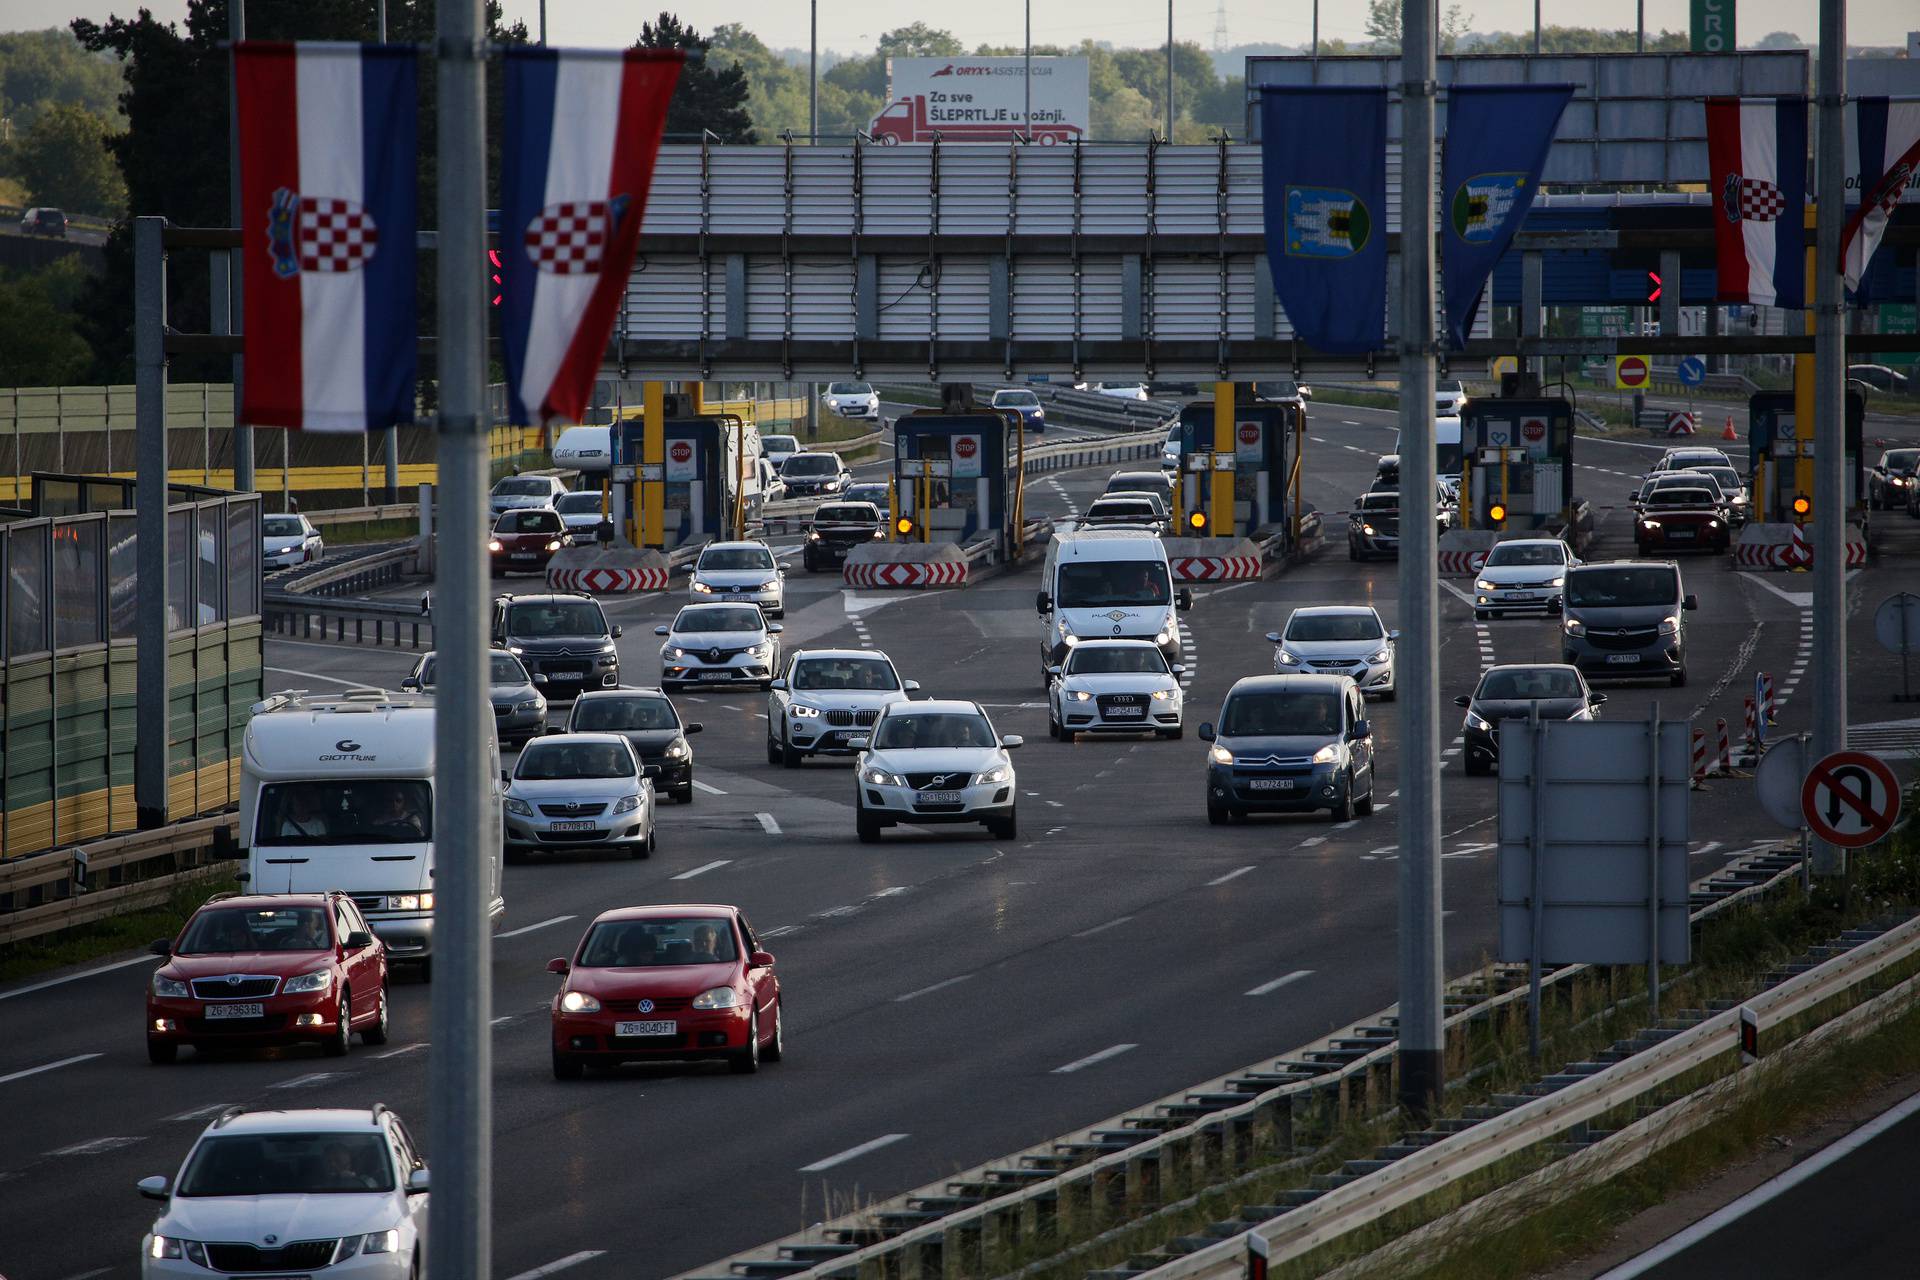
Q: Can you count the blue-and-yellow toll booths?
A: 5